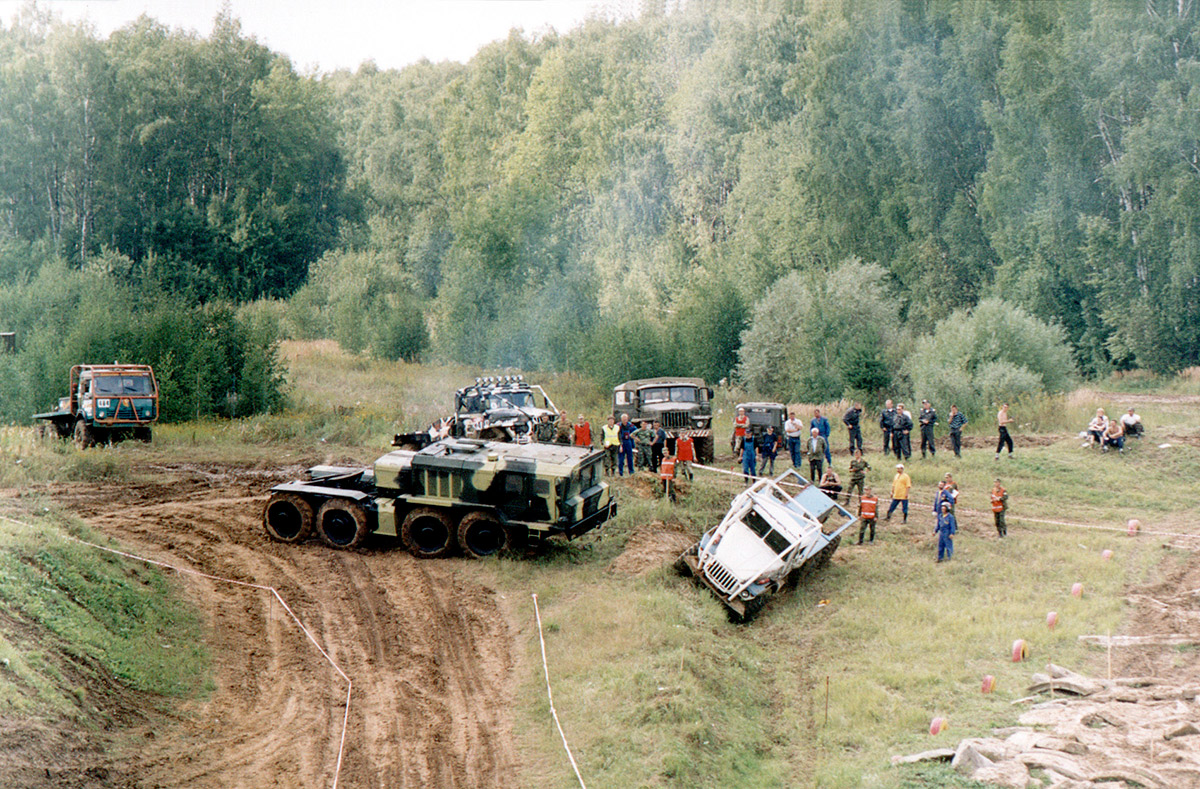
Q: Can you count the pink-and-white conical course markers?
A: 7